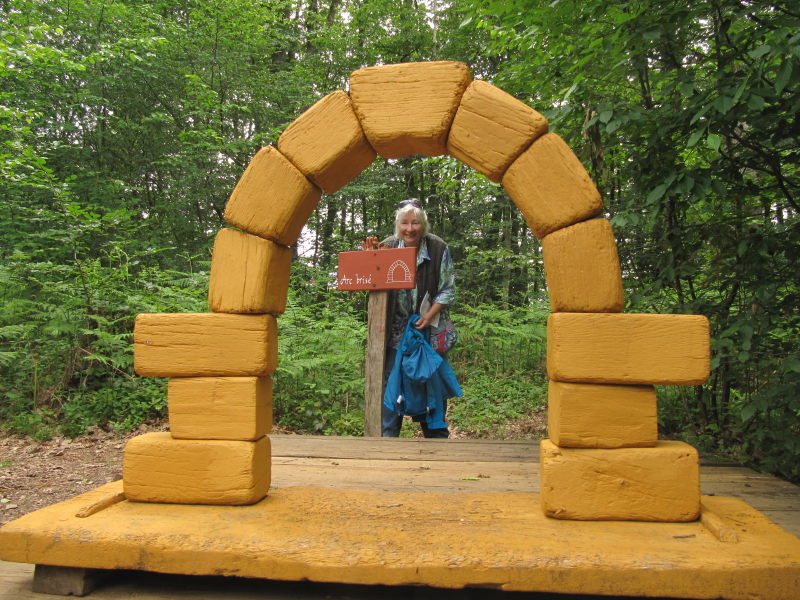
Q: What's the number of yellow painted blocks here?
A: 13